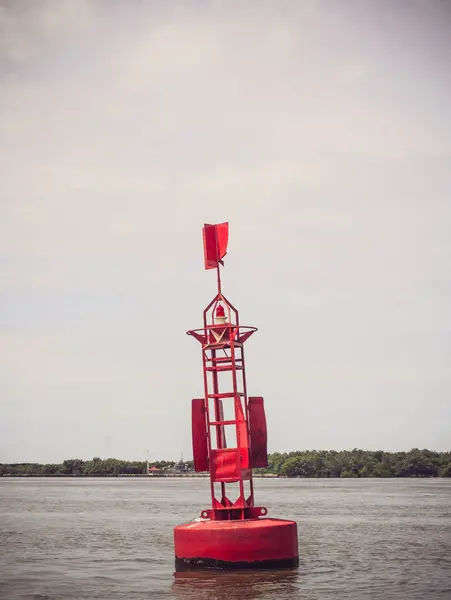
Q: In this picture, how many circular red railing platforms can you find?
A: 1